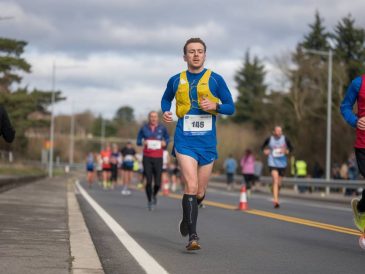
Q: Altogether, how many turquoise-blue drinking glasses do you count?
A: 0